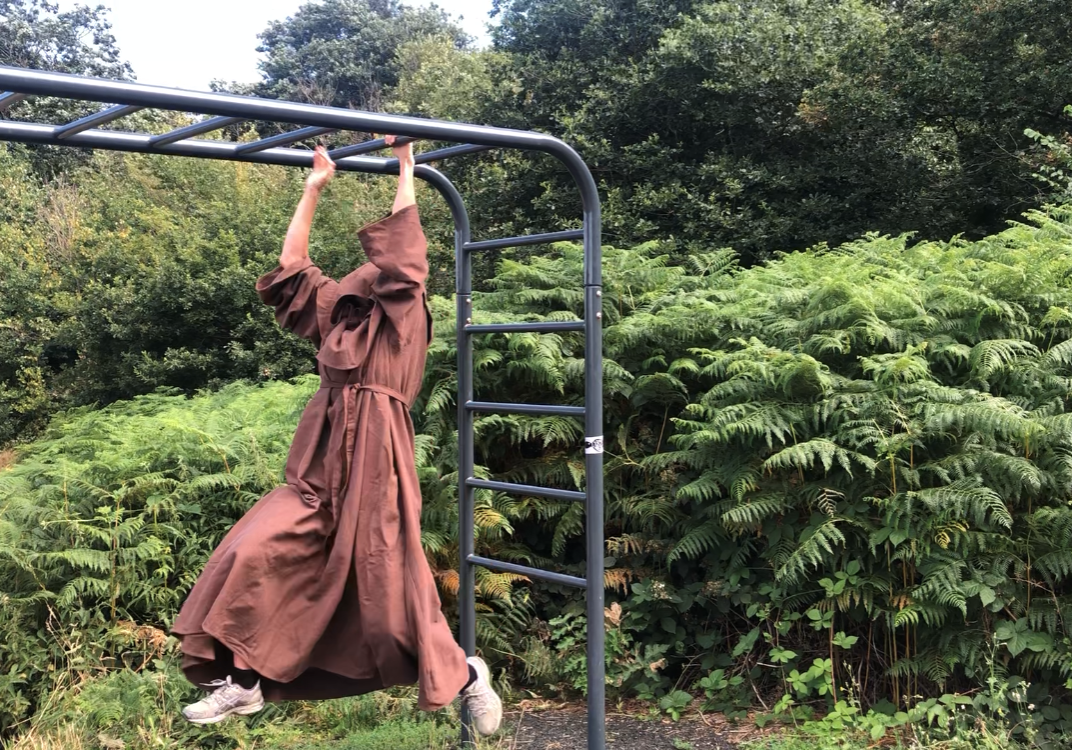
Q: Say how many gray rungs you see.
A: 11